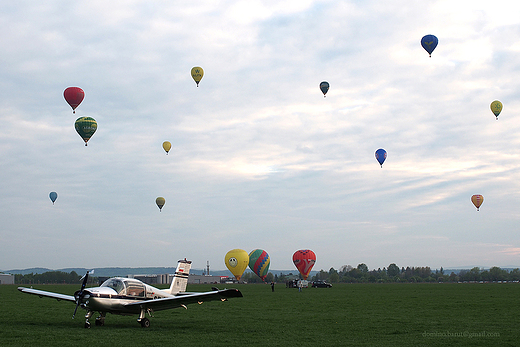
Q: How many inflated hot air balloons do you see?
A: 14